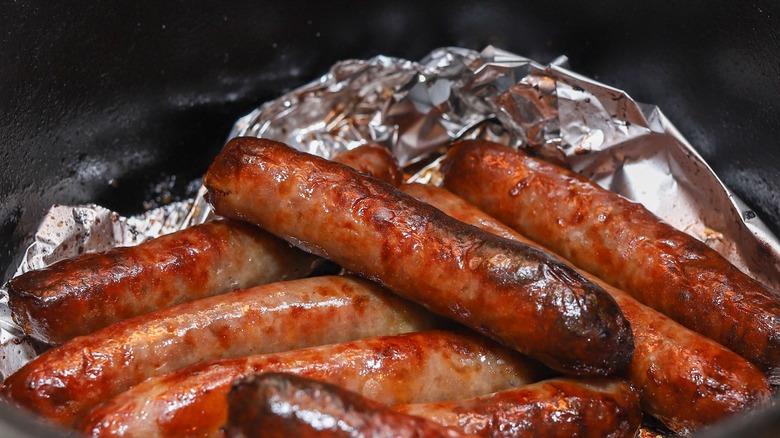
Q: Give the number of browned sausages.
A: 9